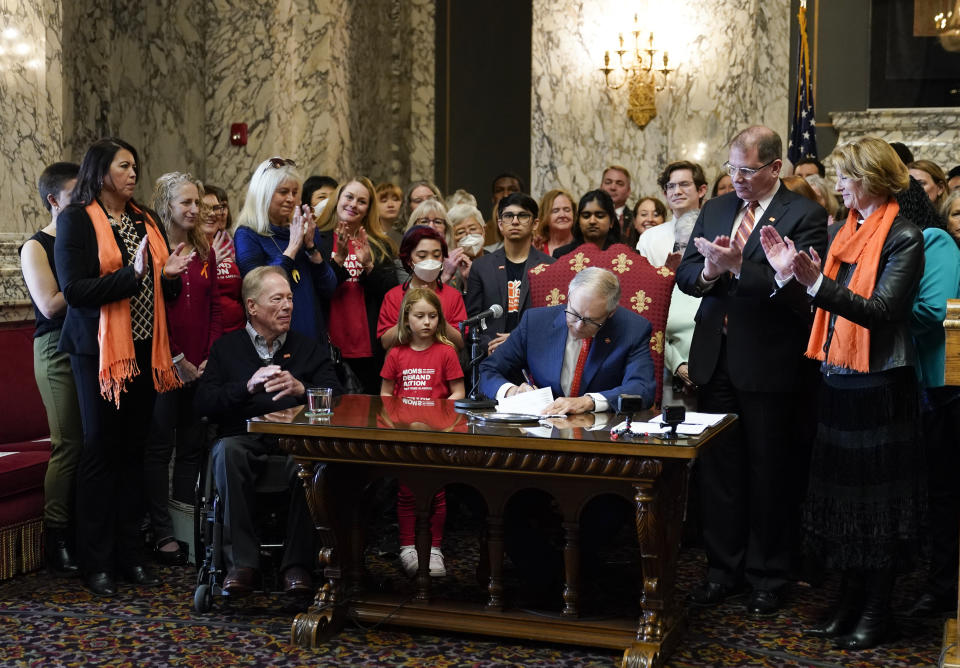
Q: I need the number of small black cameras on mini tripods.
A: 2